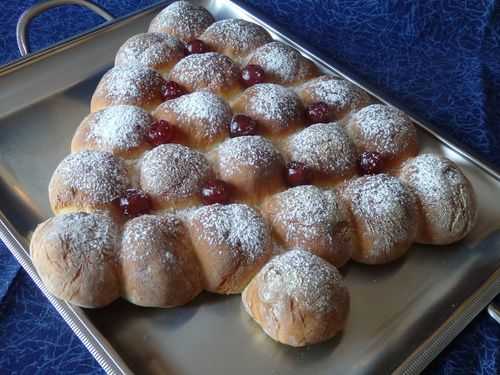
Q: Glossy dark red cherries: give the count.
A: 10